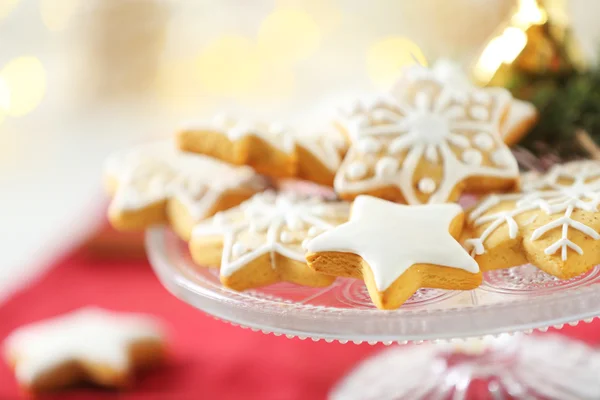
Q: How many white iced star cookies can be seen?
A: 2